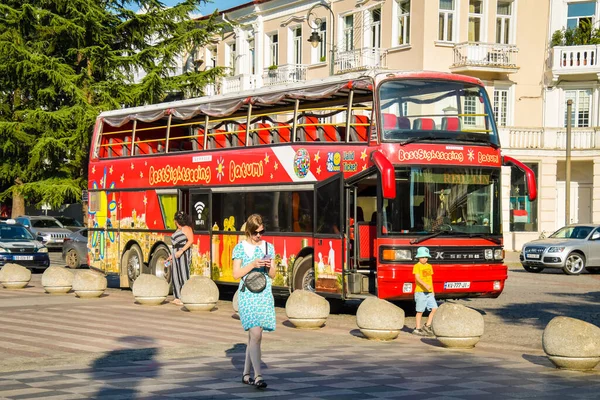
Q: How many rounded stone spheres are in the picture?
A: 10